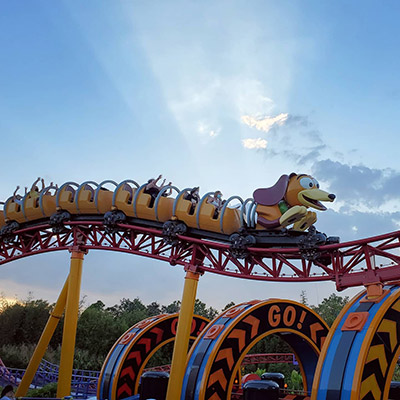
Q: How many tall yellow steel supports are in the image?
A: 3